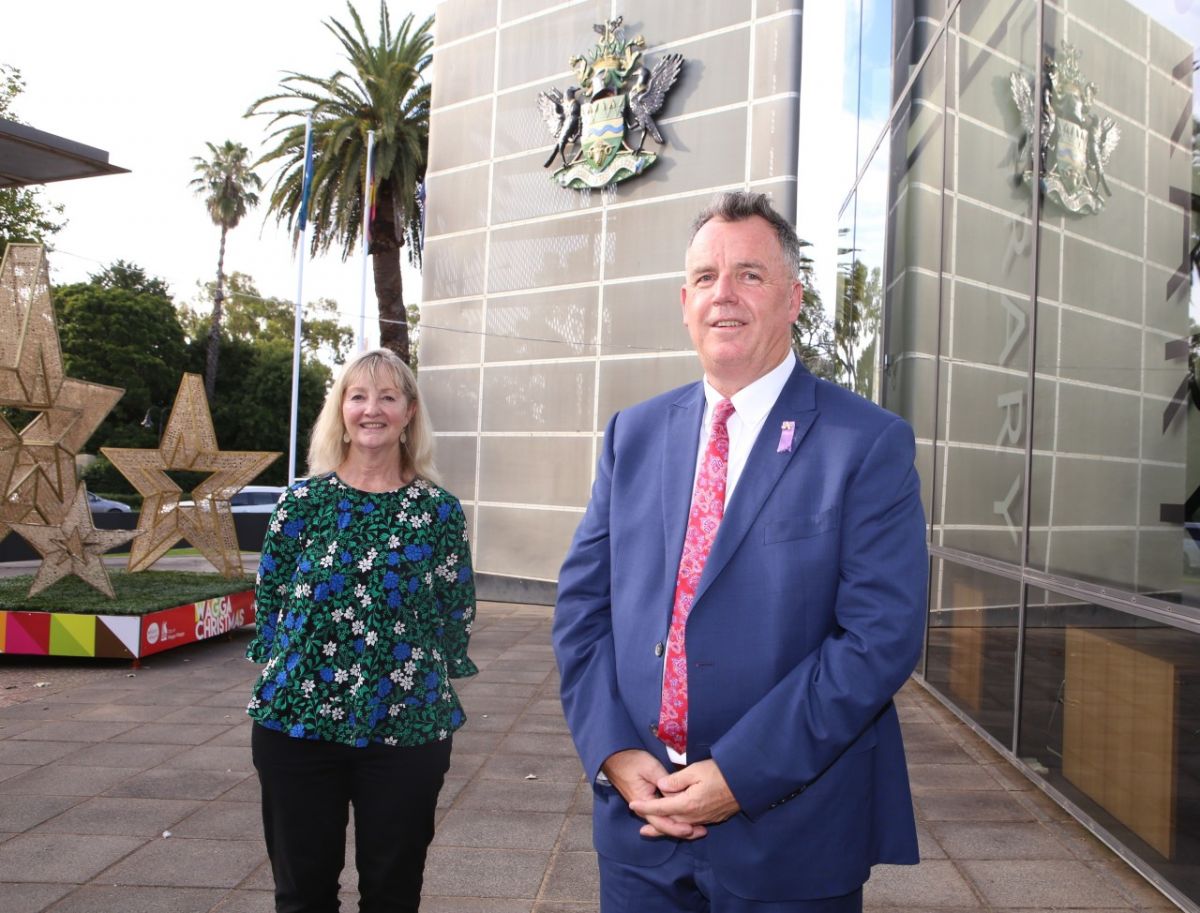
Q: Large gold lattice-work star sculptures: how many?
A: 3